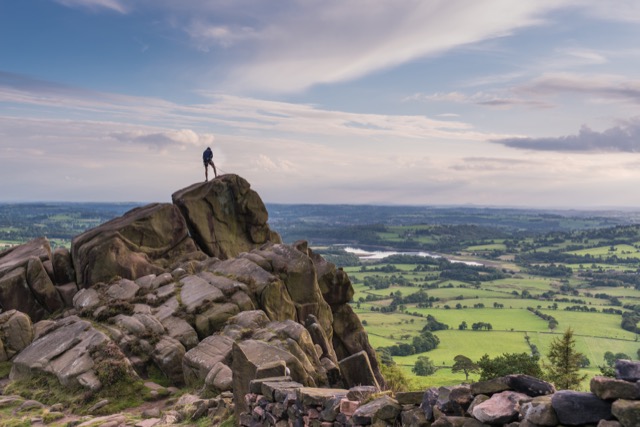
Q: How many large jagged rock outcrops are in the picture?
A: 1